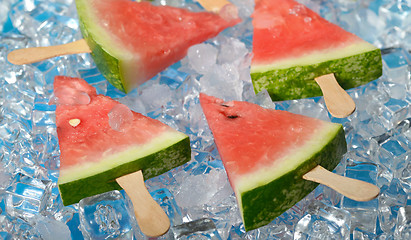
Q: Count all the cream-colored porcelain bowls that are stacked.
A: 0